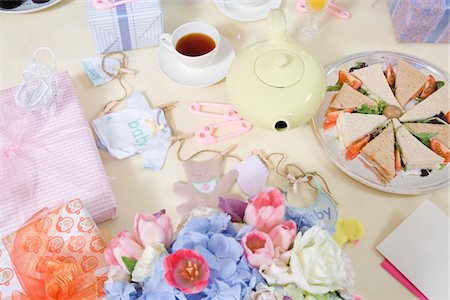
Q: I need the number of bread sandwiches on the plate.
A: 8